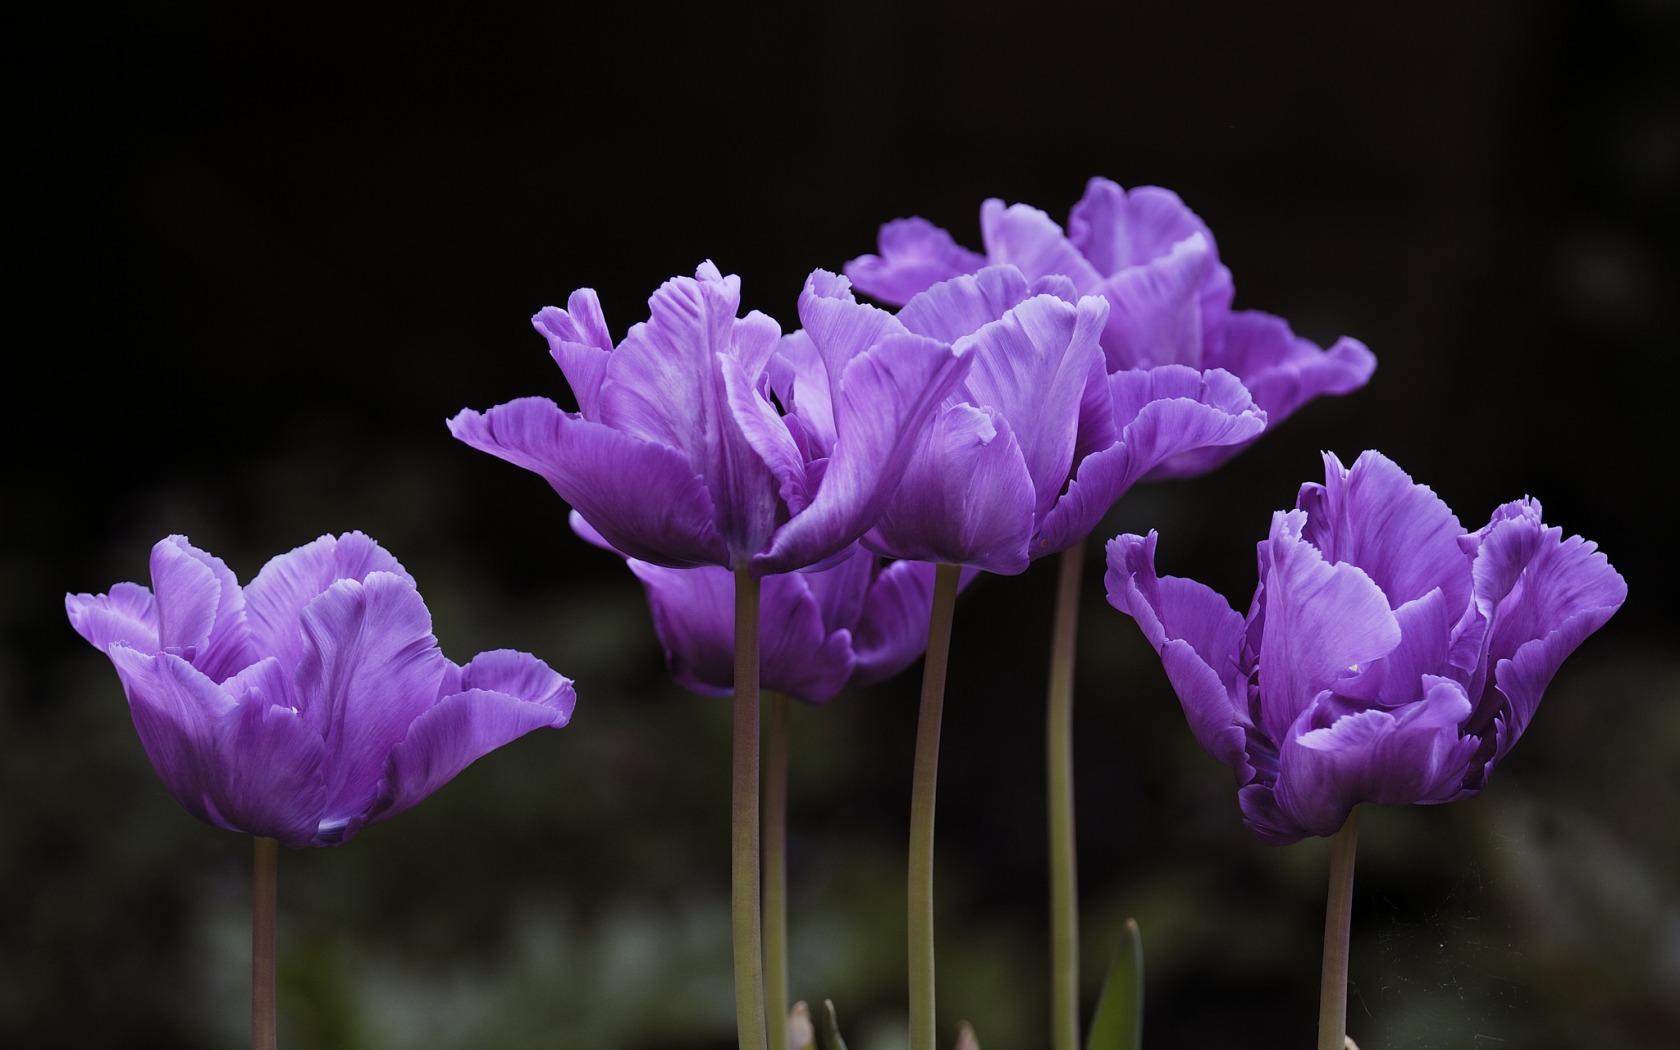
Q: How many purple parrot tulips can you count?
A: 6